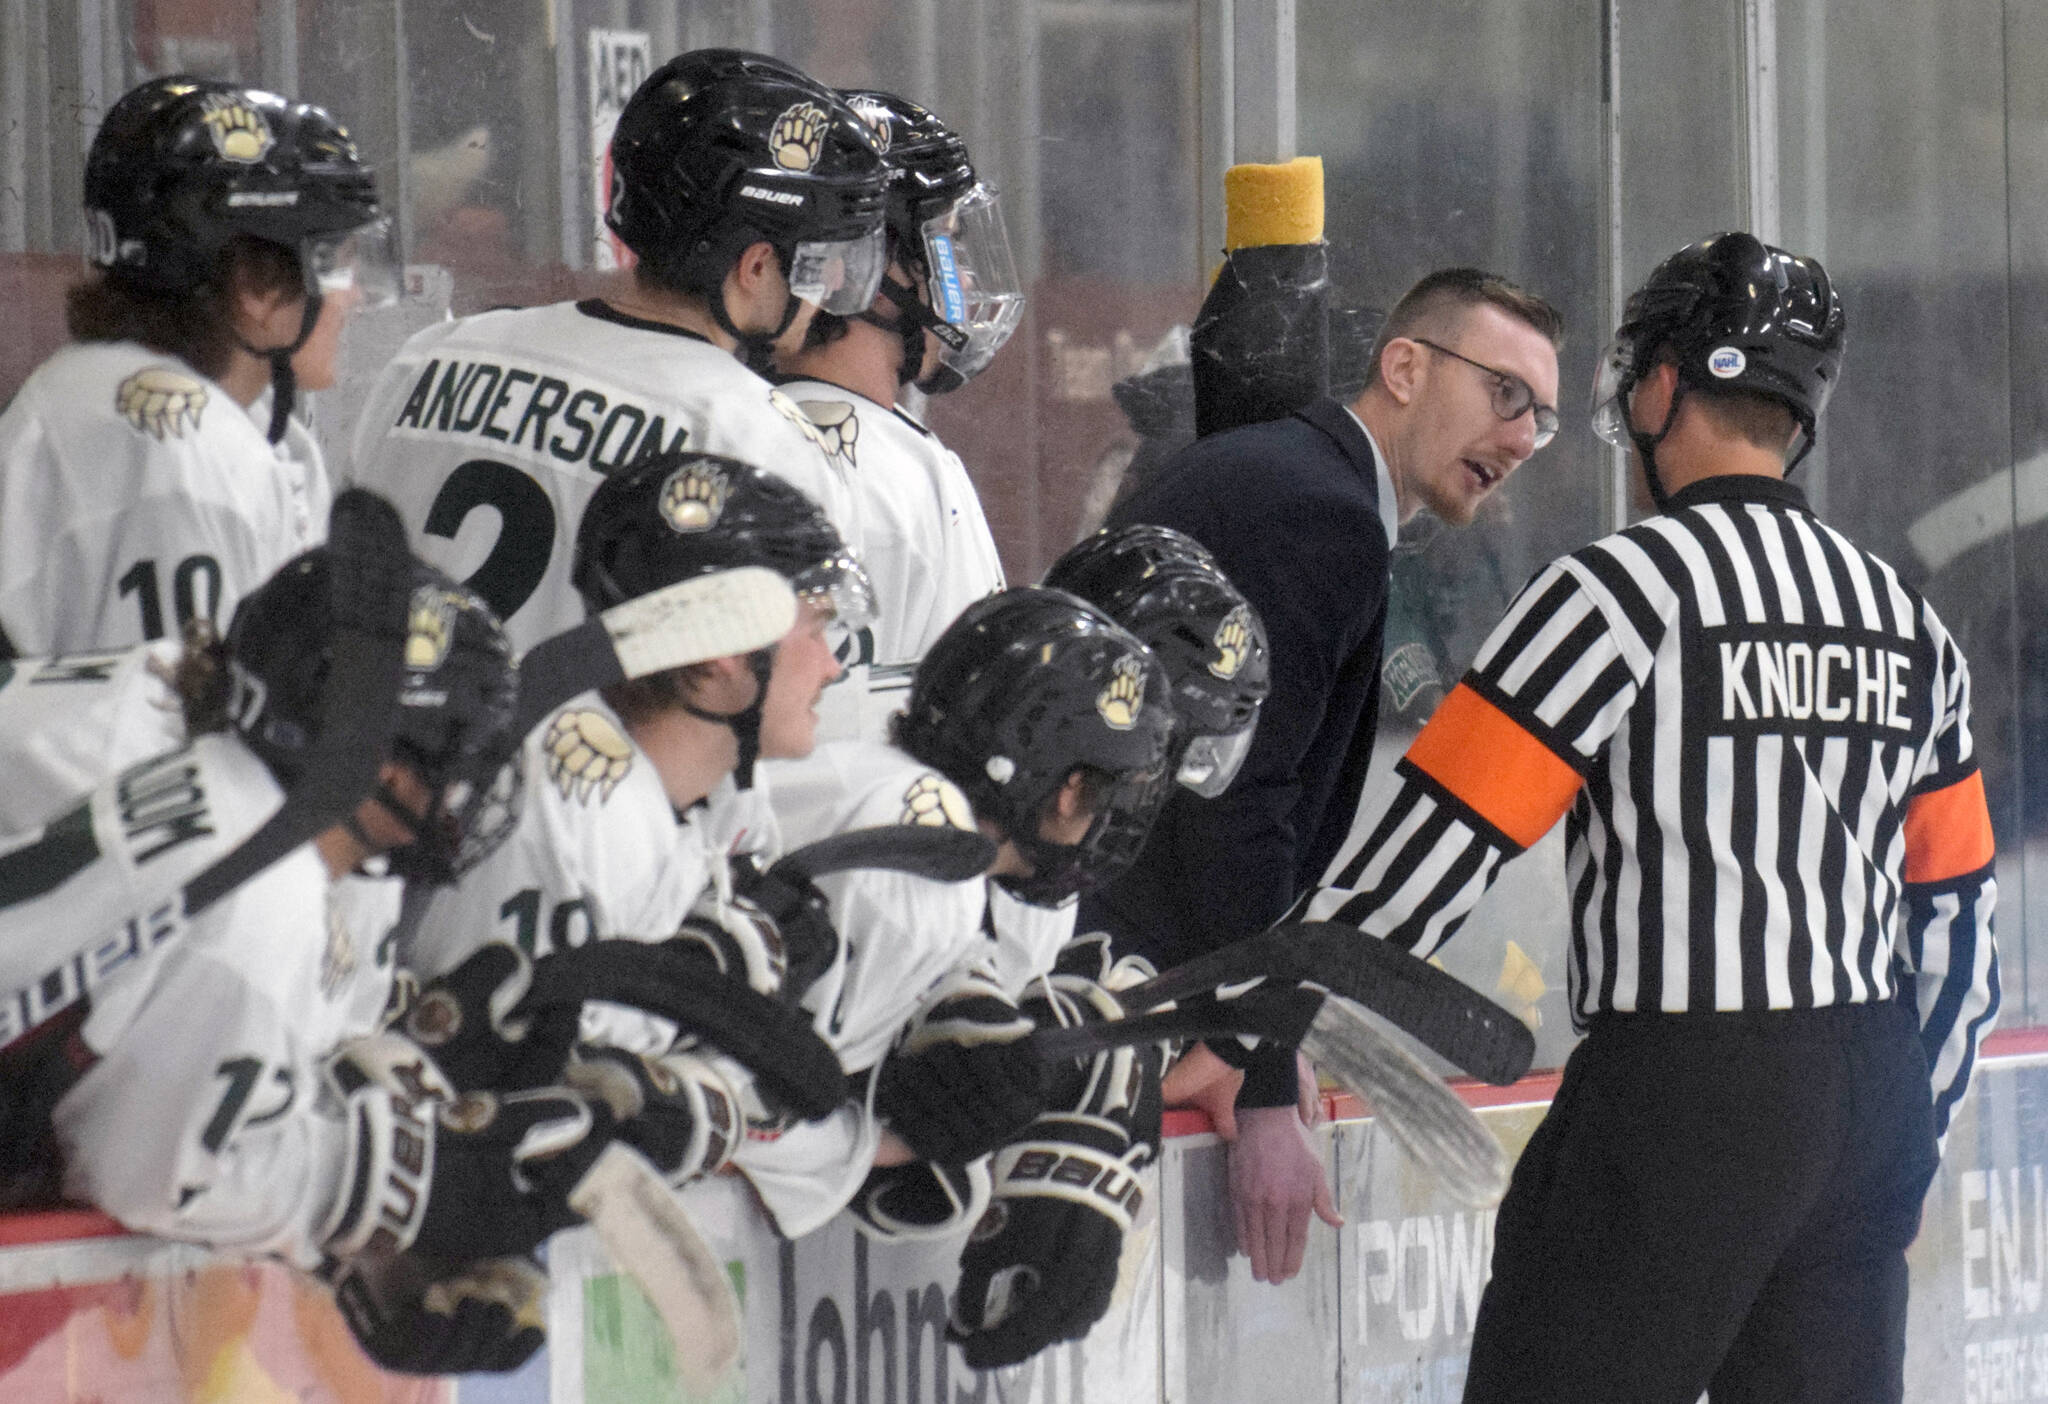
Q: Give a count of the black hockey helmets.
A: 8